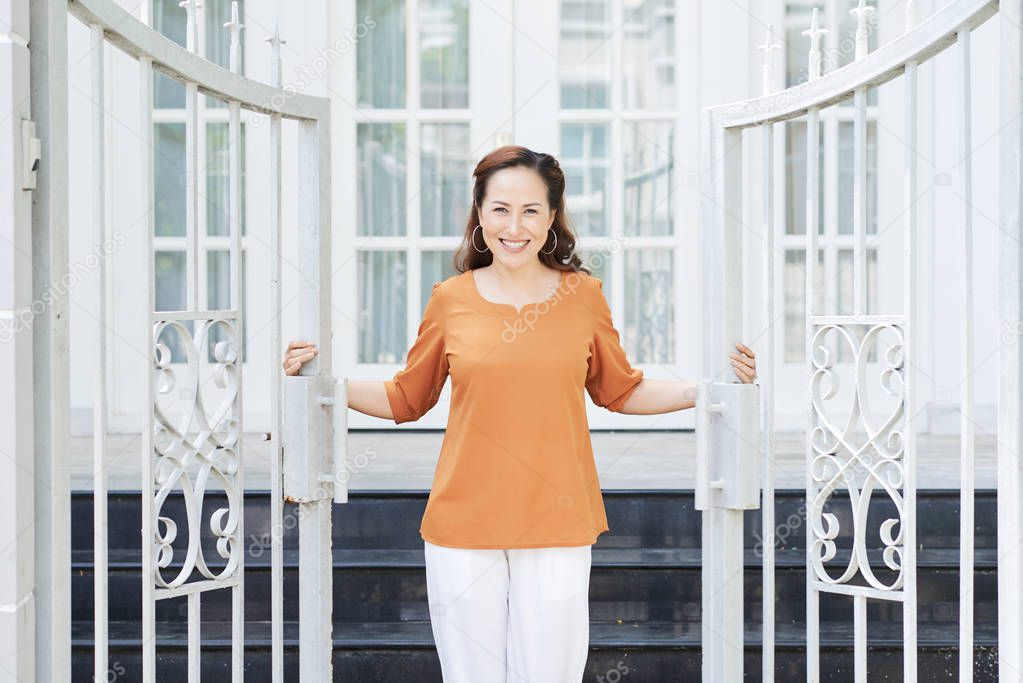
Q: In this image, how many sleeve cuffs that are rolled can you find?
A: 2